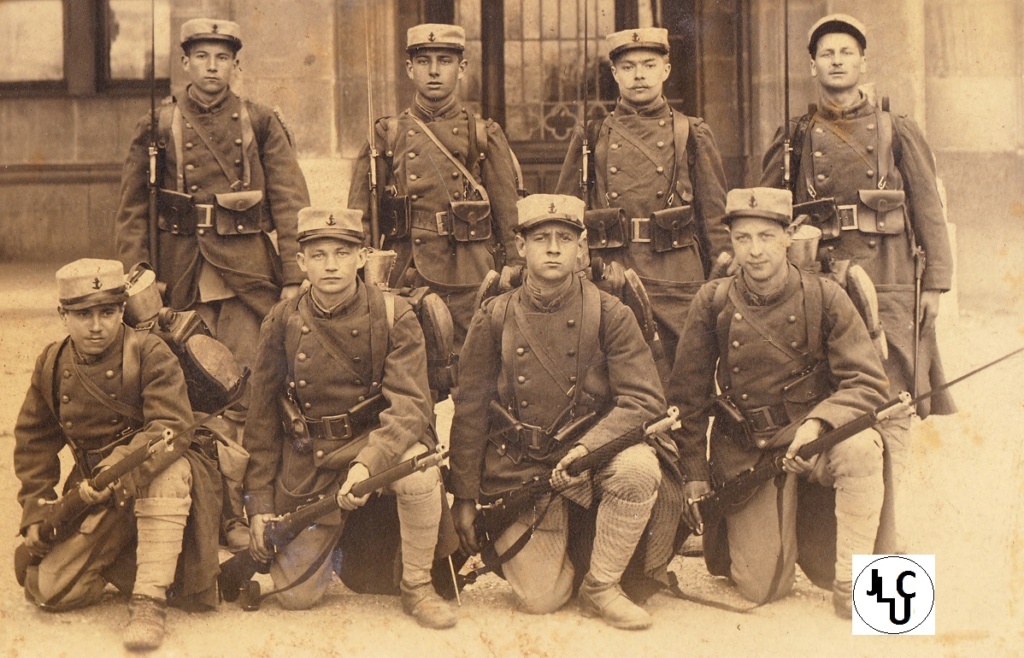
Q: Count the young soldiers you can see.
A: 8